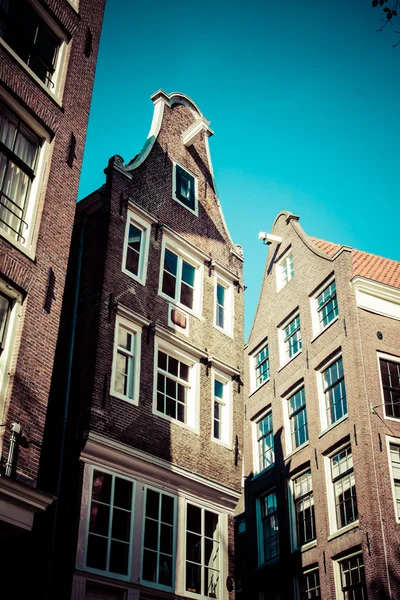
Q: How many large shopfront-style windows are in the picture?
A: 3